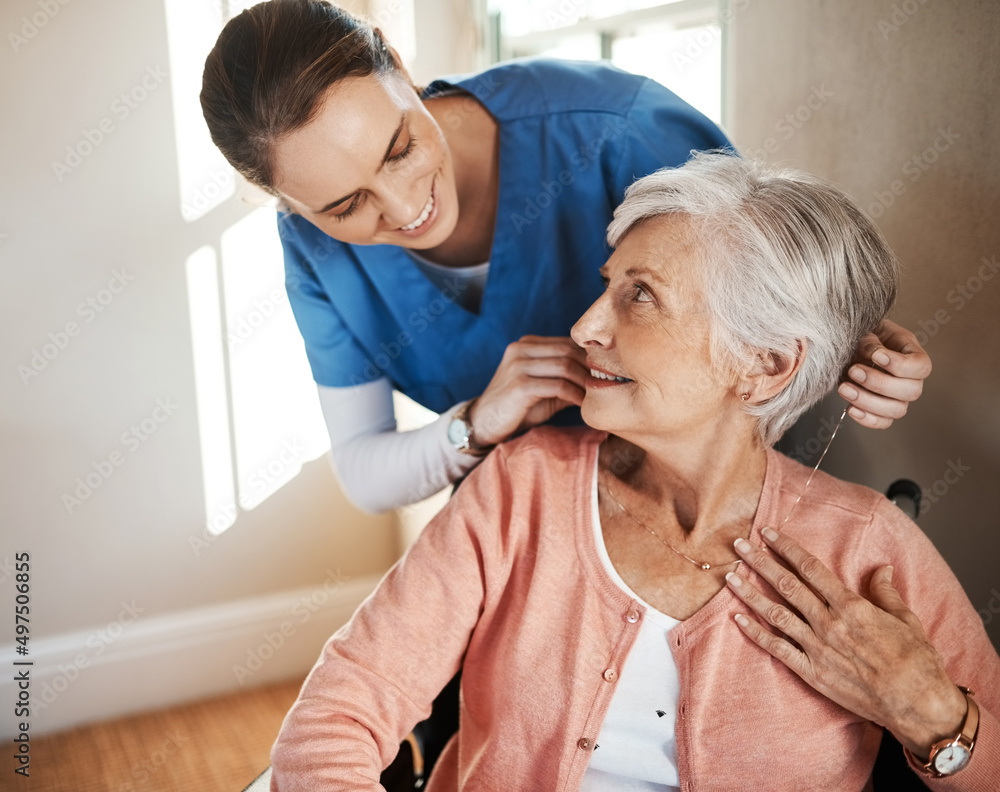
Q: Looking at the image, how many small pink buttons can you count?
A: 3